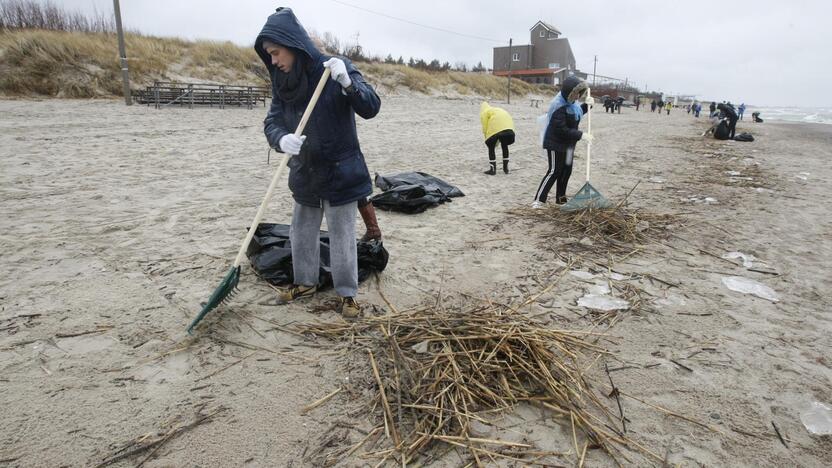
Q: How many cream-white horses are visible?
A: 0